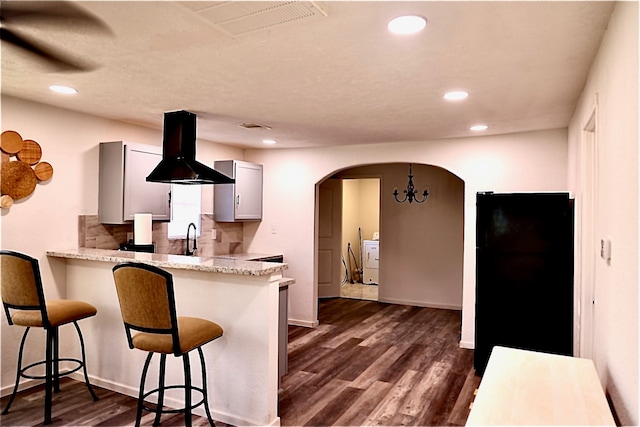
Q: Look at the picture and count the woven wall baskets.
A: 5